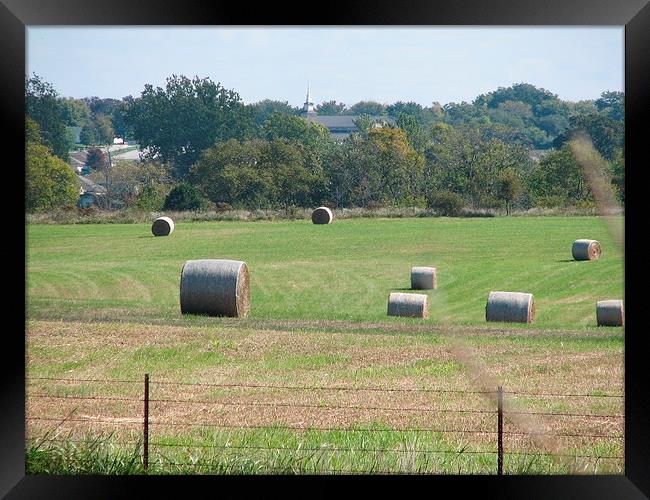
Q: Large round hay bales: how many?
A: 8